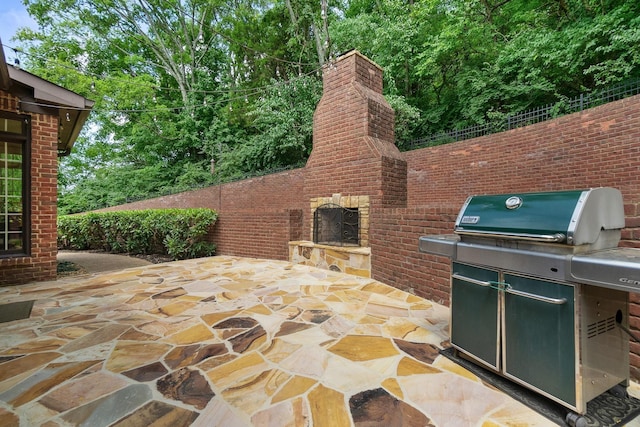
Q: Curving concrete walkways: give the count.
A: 1